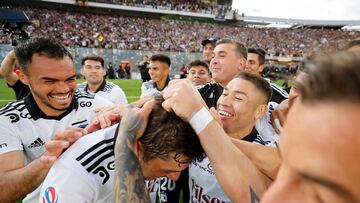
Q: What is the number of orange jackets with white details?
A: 0